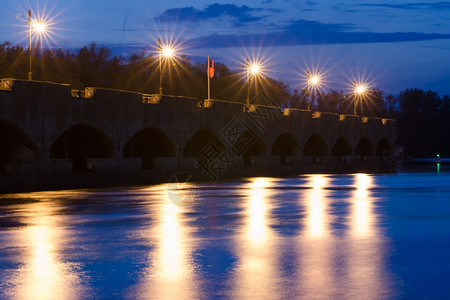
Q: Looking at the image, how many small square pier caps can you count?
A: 10